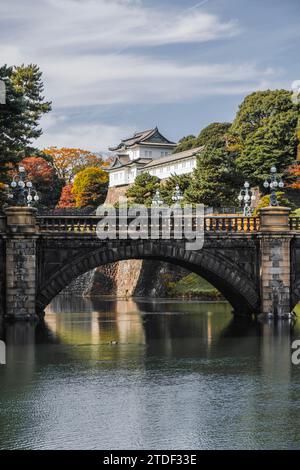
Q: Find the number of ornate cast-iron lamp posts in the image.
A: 6